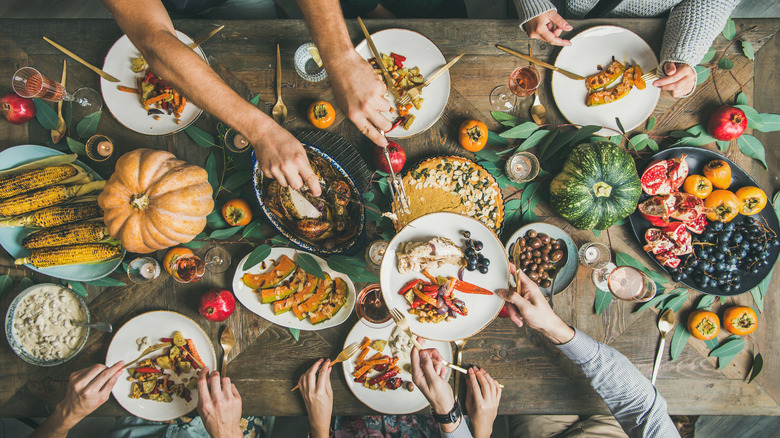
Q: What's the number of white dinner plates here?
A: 6